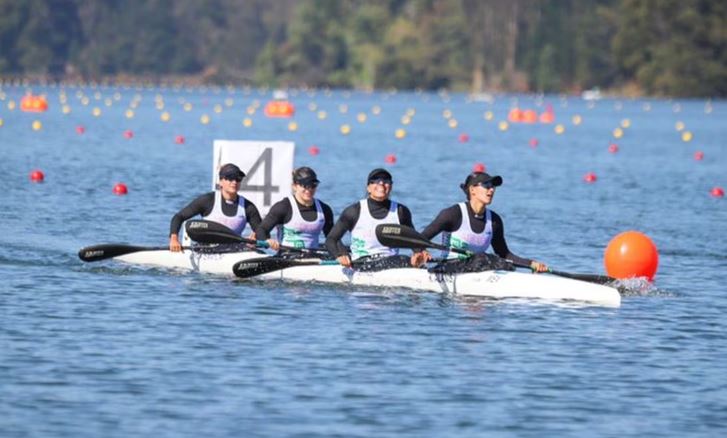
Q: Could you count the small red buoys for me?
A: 14